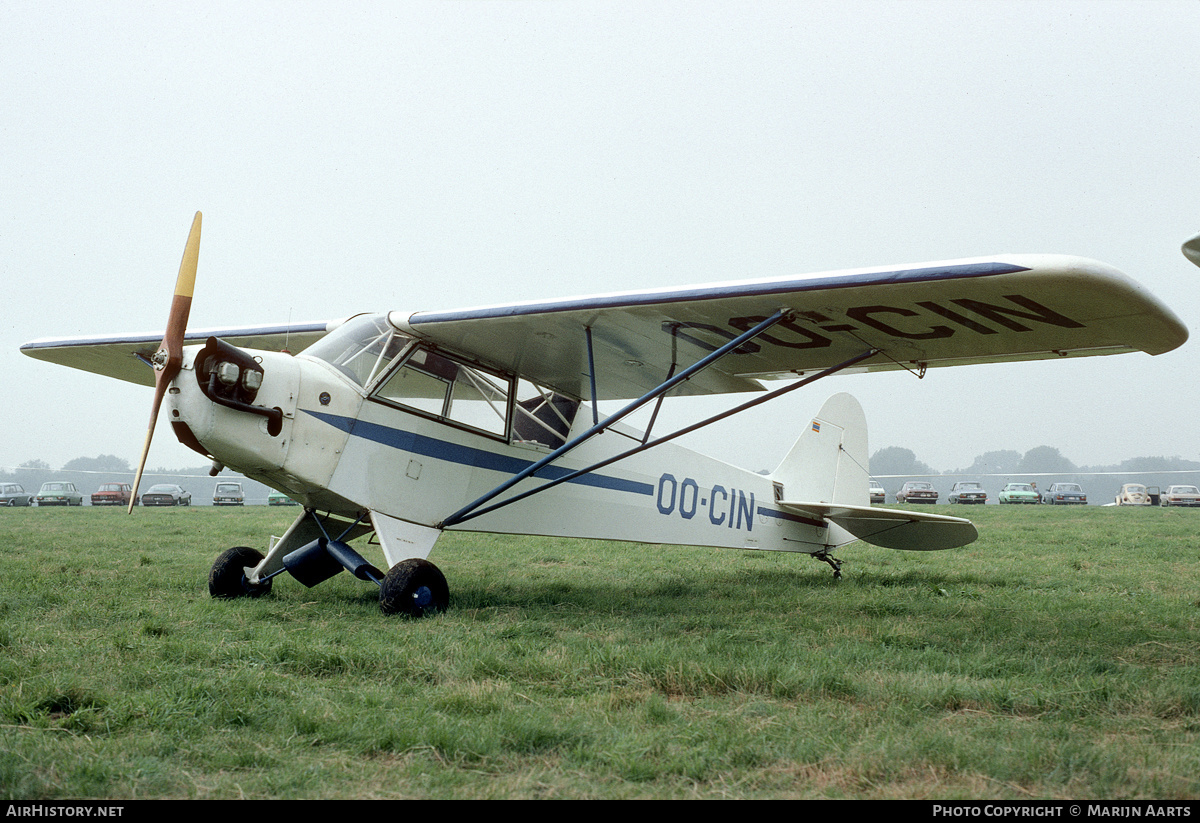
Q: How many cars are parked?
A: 13